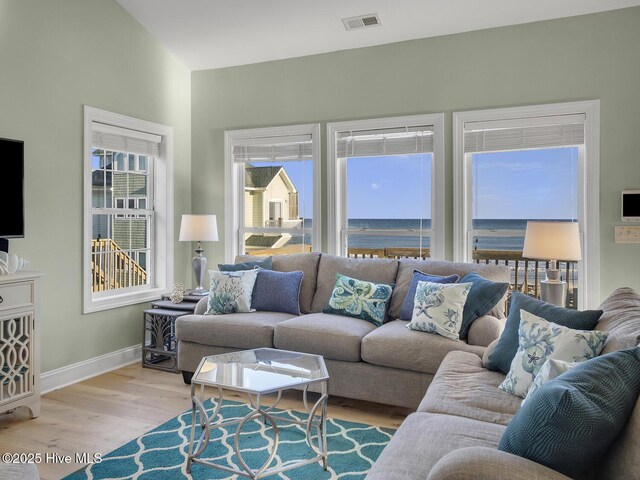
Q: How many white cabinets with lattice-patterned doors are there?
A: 1